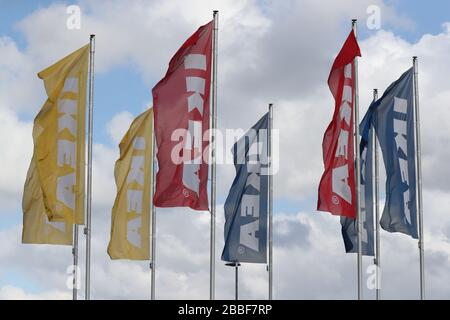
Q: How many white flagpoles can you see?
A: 8